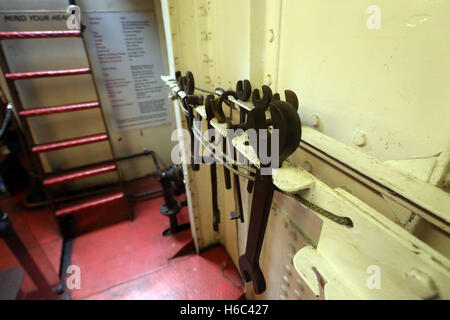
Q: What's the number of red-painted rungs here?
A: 6